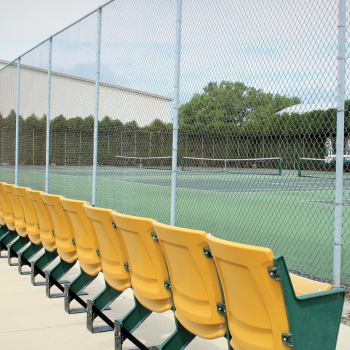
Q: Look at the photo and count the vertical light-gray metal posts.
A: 5